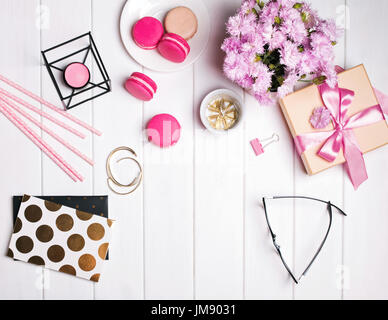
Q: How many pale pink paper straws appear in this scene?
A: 5